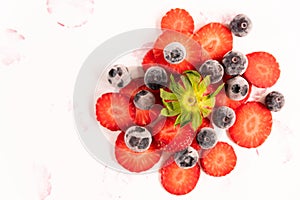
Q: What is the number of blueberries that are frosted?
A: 13